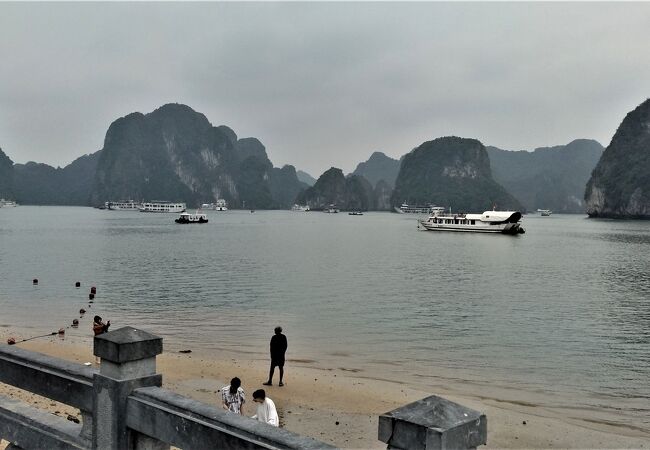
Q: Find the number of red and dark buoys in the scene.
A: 8